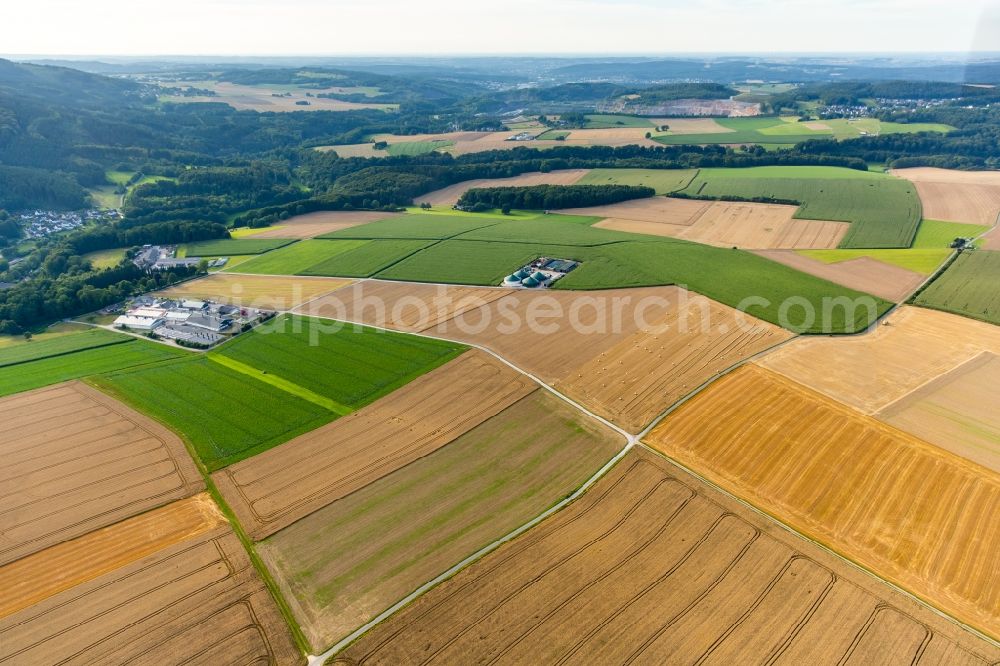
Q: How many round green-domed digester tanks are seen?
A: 4